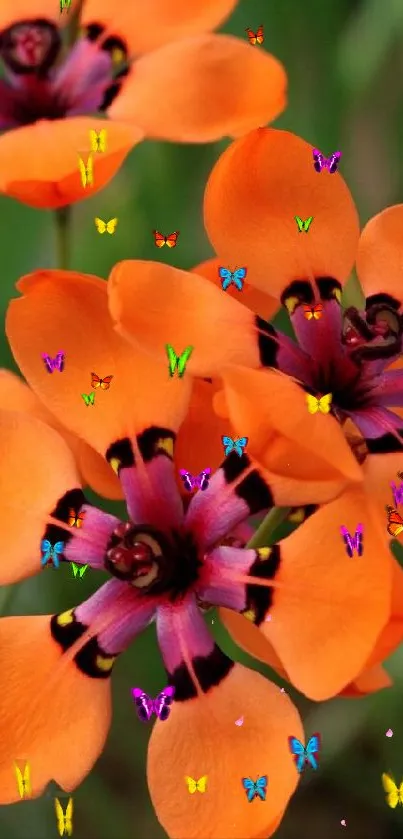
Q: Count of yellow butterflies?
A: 8